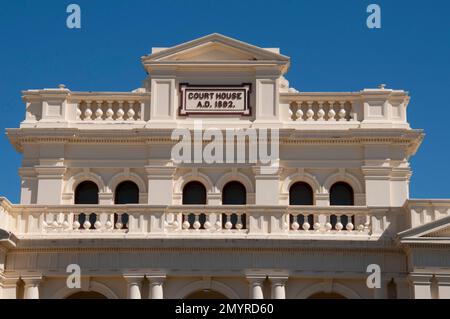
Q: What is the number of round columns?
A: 5